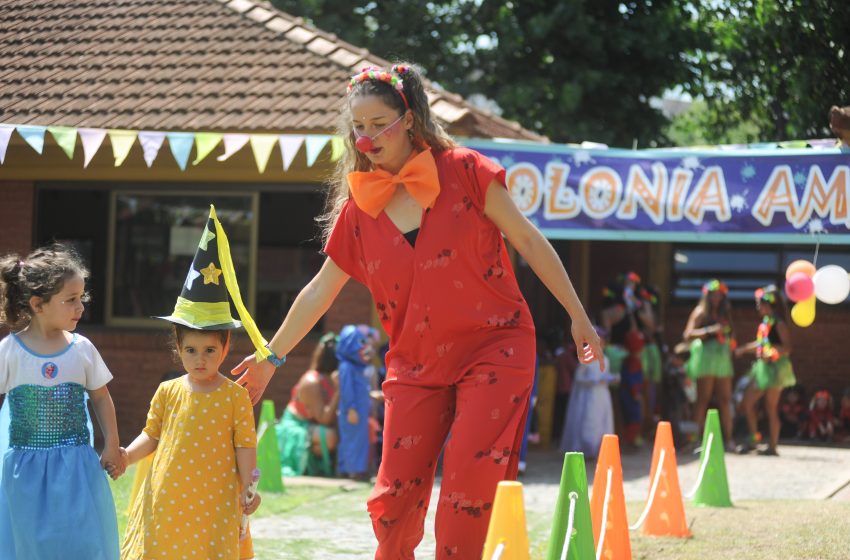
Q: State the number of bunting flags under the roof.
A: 13